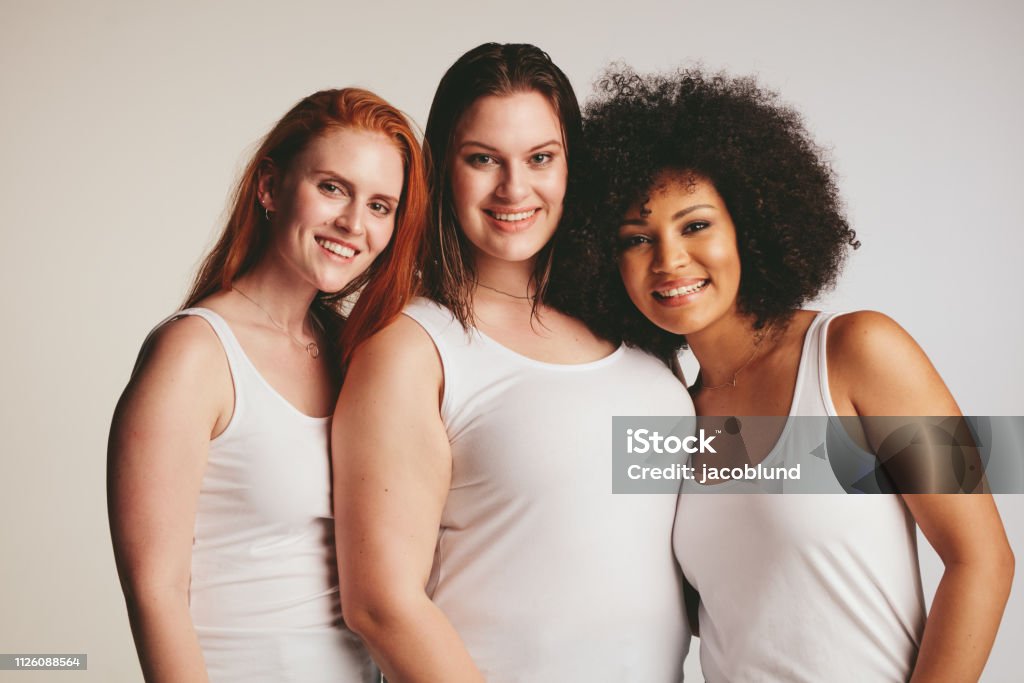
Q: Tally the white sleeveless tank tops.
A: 3